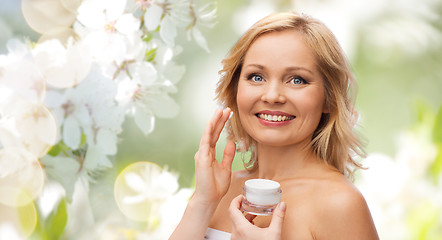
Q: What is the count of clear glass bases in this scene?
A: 1